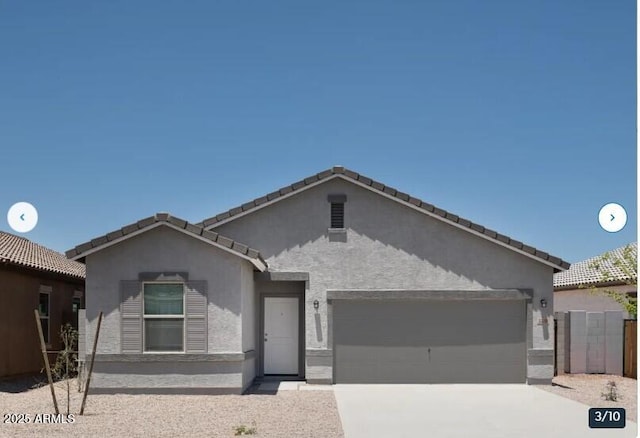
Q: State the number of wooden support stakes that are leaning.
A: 2